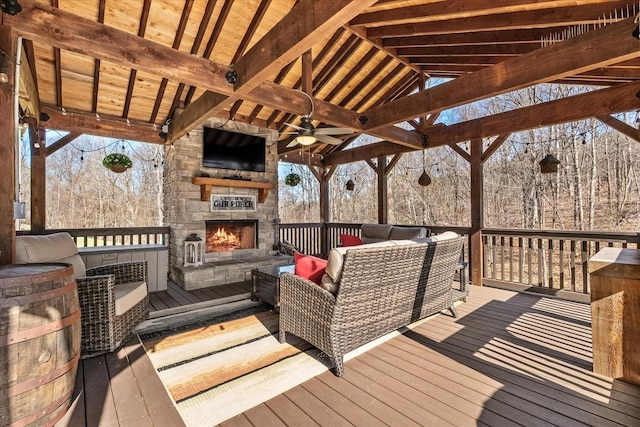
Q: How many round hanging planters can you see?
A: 2